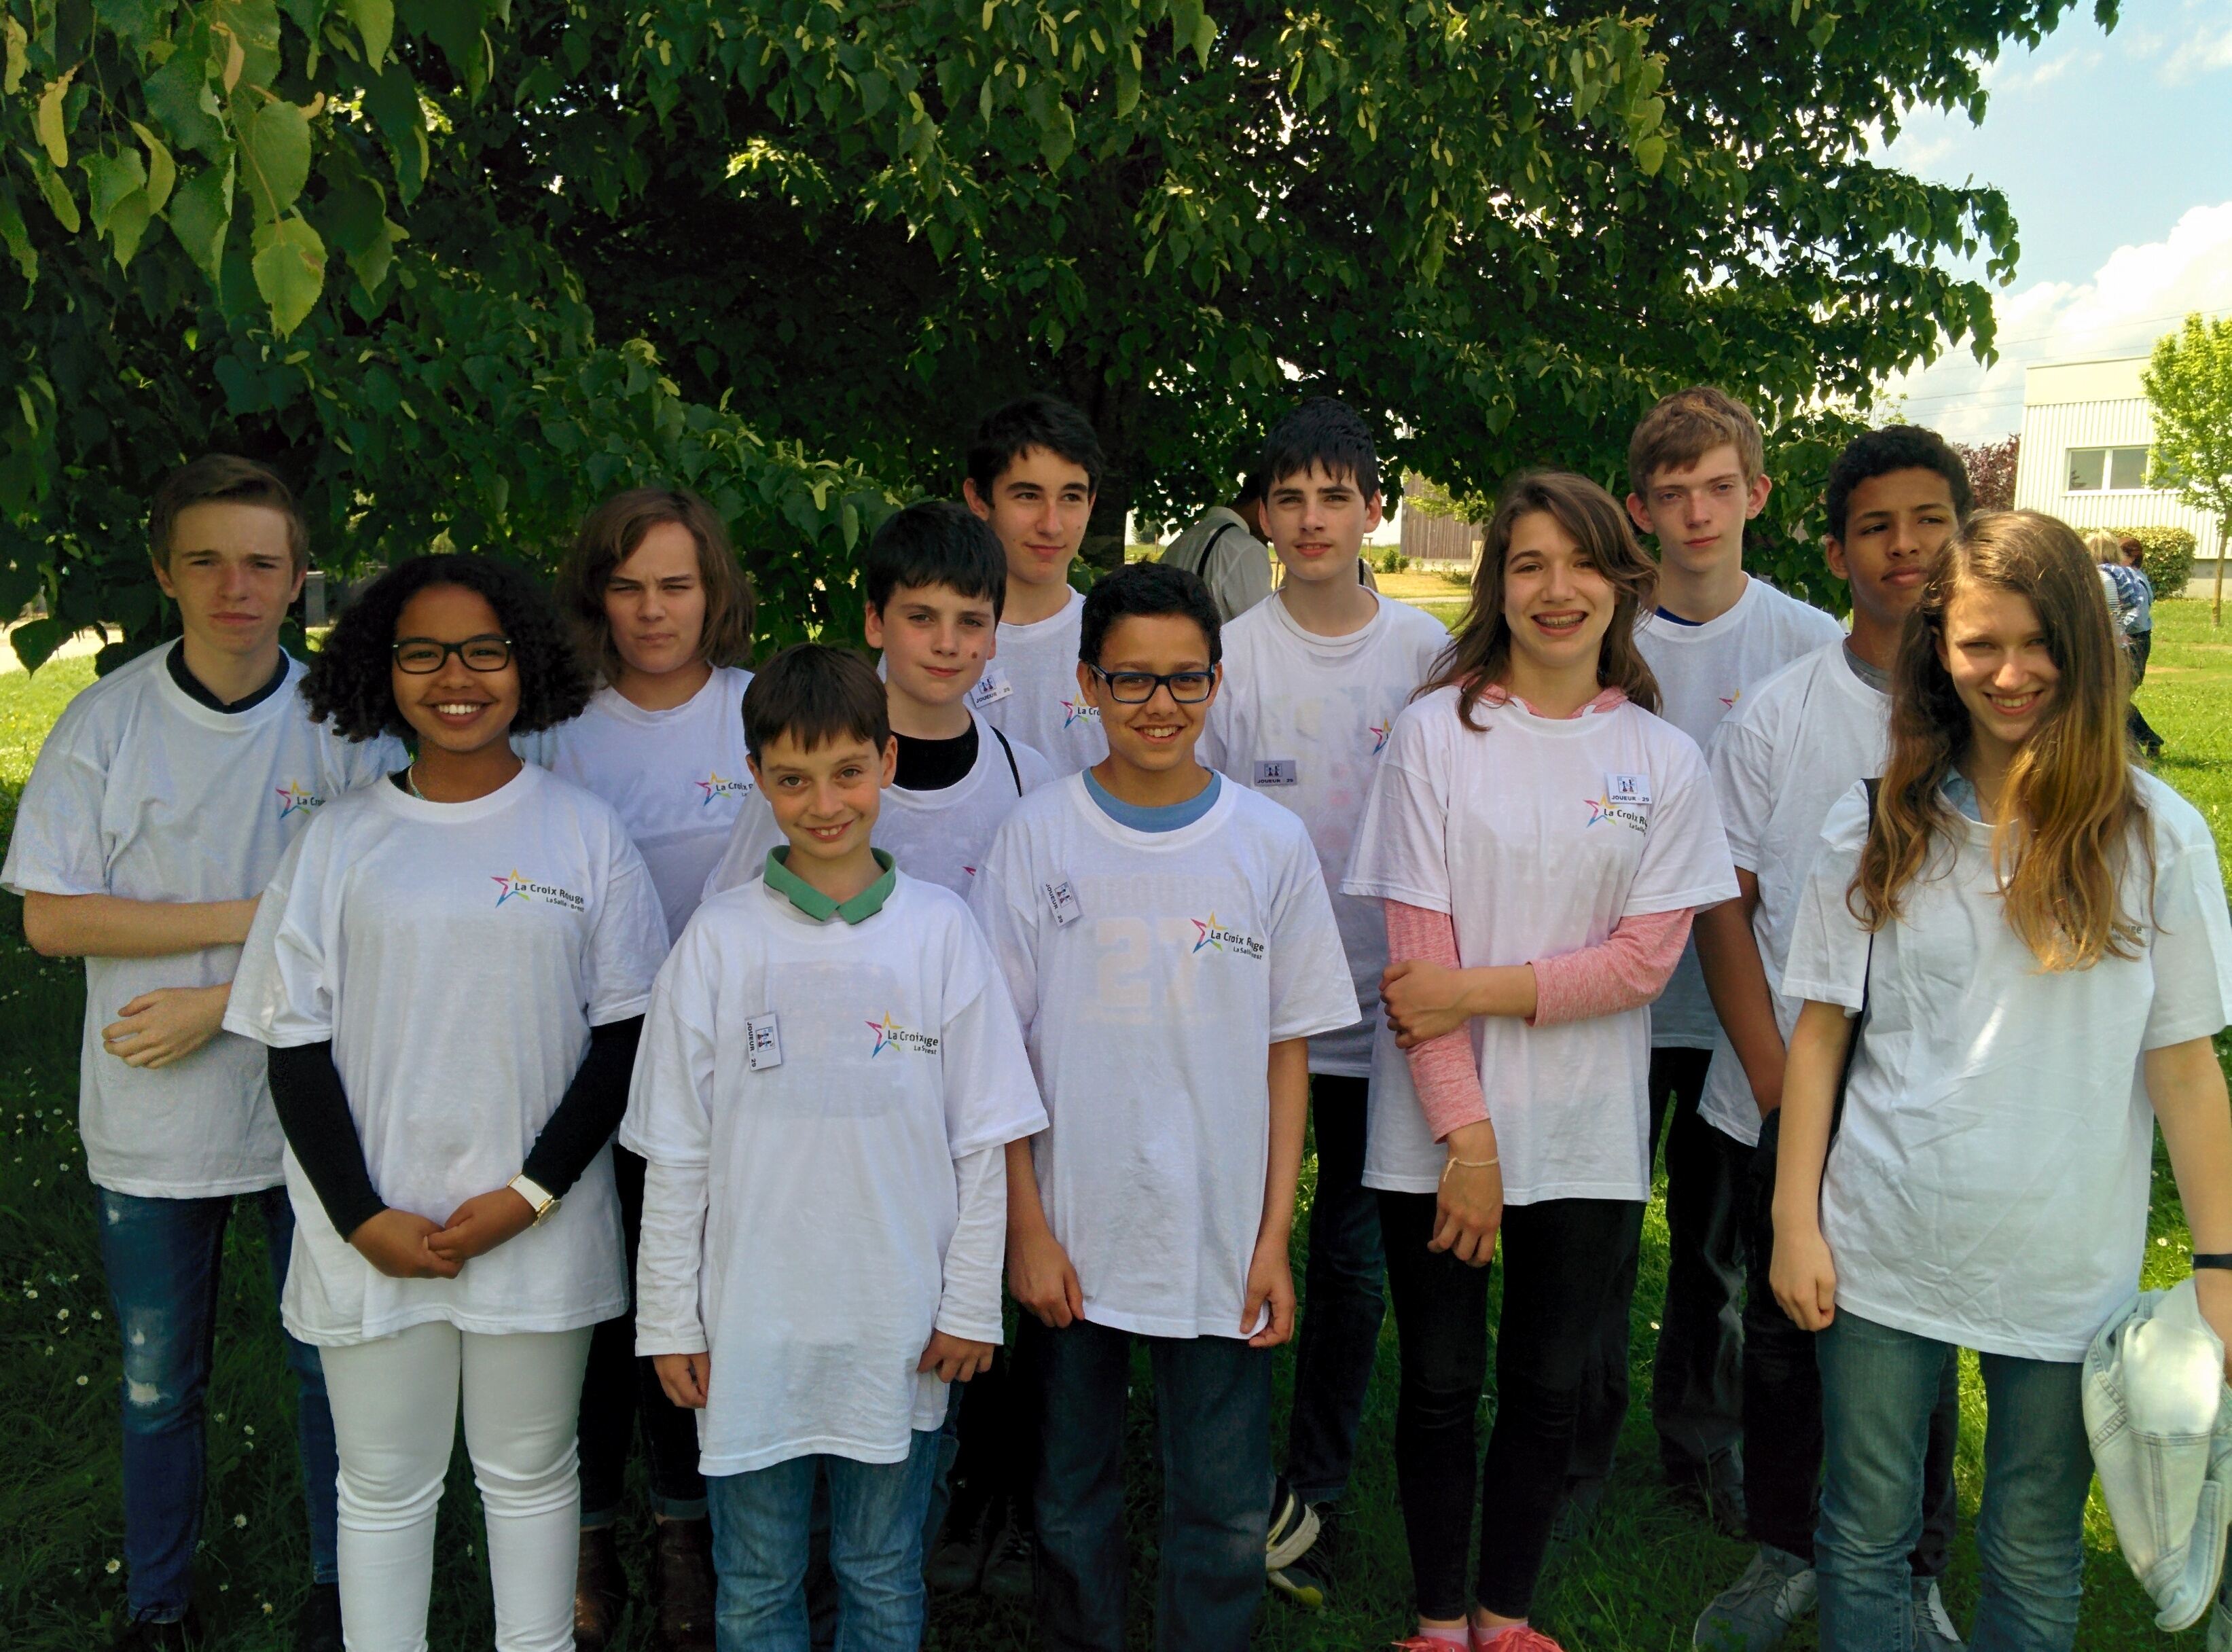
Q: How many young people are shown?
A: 12